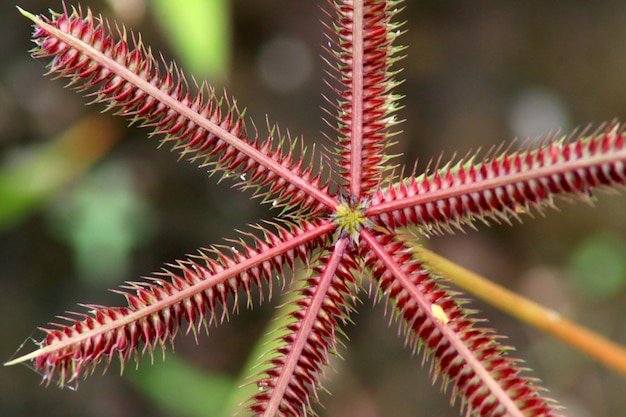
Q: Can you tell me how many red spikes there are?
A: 6